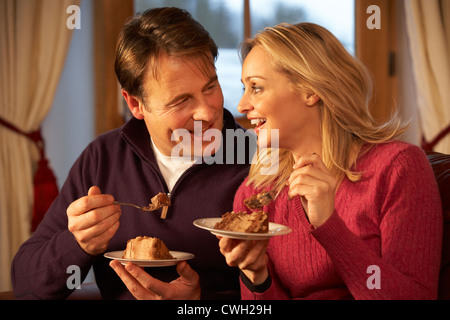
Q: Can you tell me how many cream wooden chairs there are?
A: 0